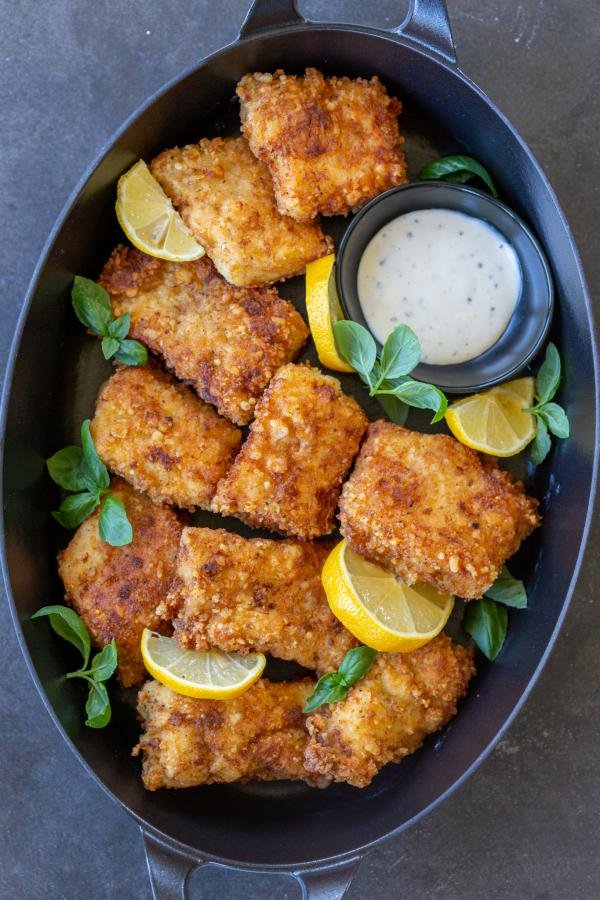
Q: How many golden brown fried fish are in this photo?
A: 10